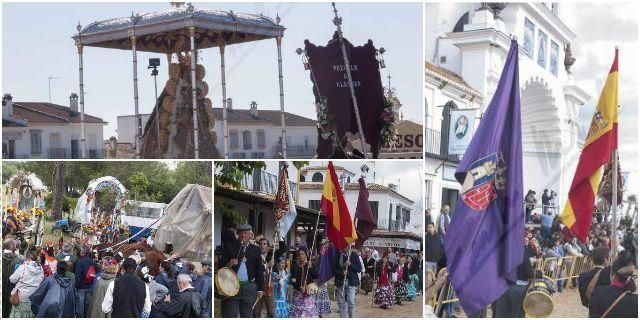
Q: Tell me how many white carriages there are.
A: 2